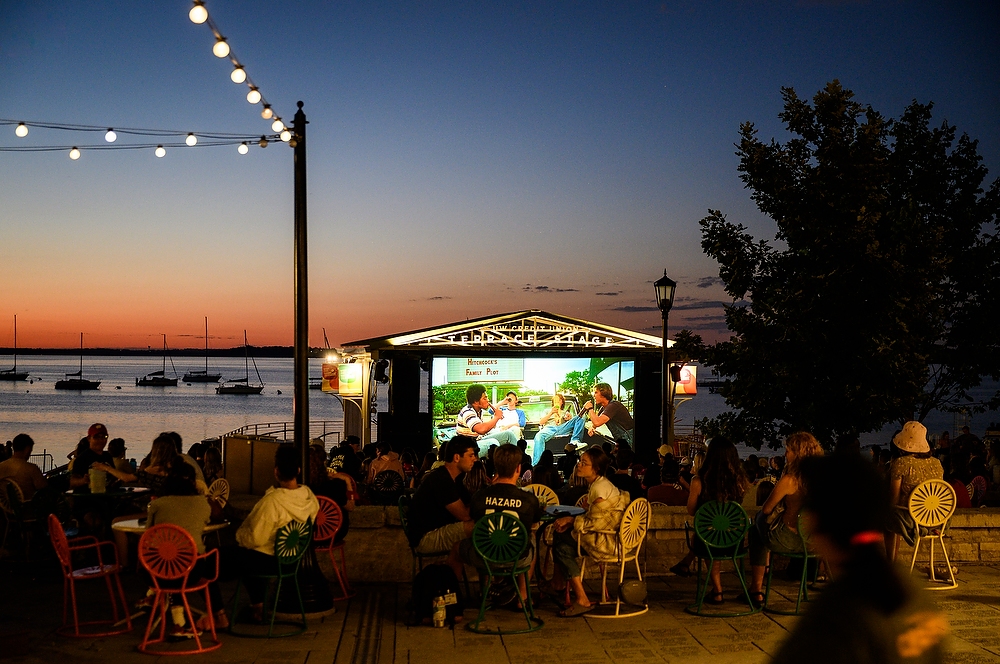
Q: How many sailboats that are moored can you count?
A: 5